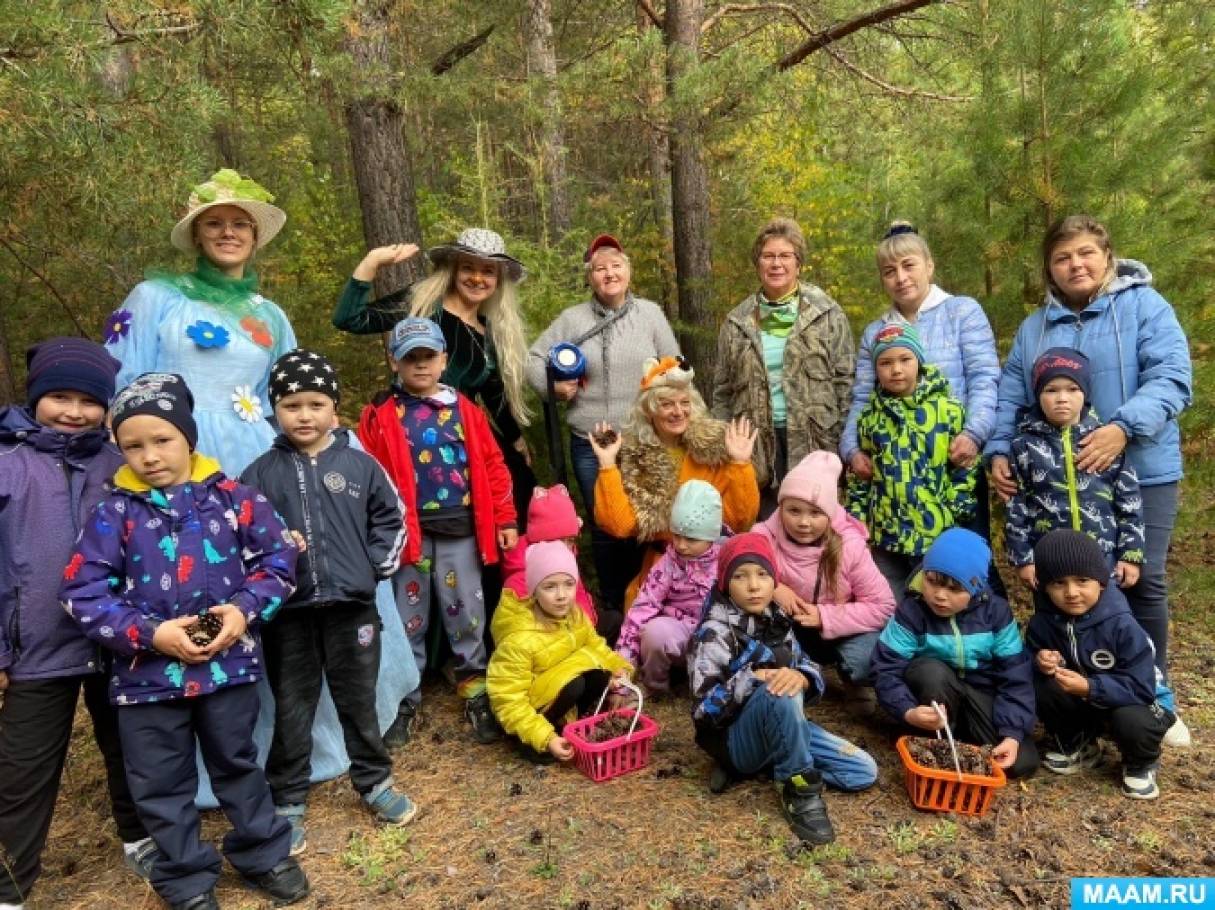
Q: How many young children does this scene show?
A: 13